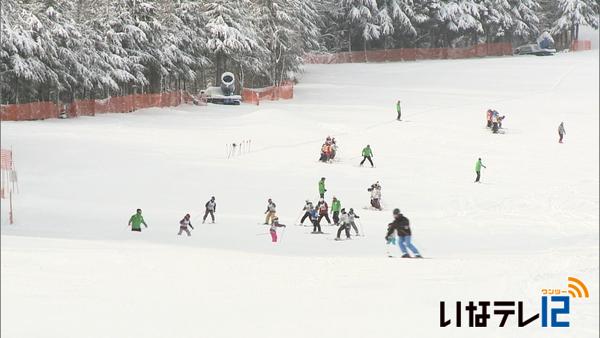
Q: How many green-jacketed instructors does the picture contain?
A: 6